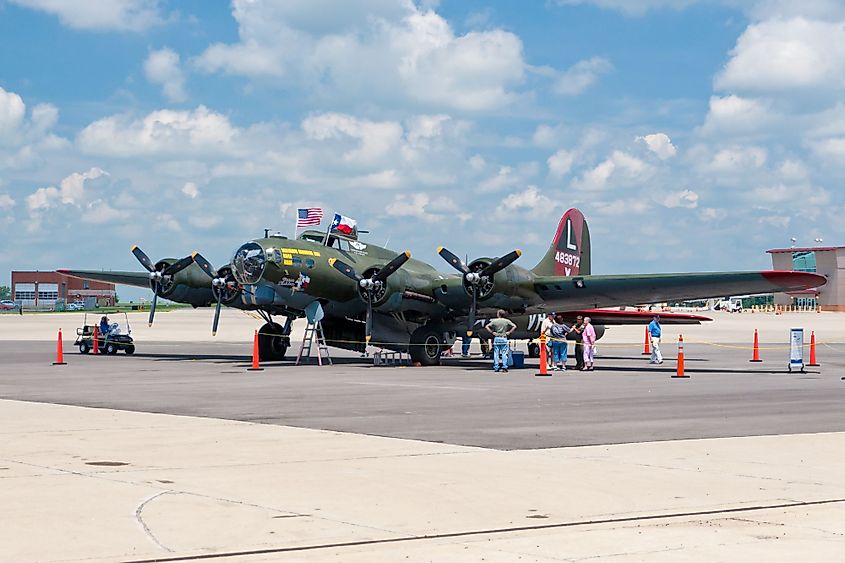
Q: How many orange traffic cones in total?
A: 8